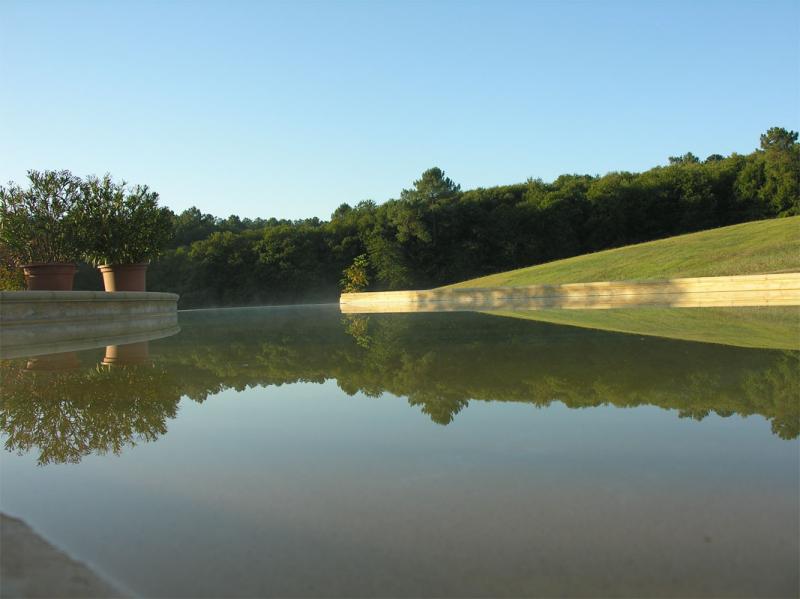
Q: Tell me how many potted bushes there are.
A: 2